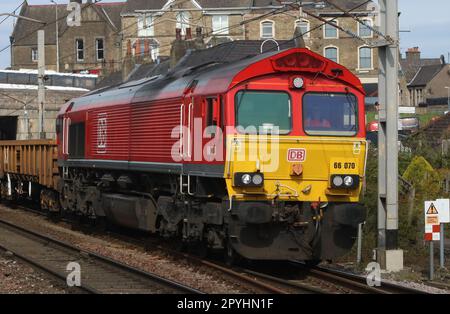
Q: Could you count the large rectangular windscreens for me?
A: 2